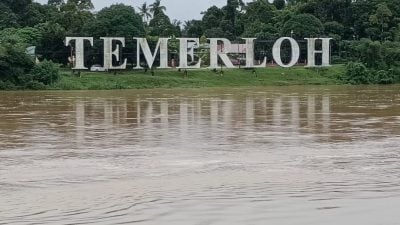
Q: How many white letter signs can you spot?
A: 8